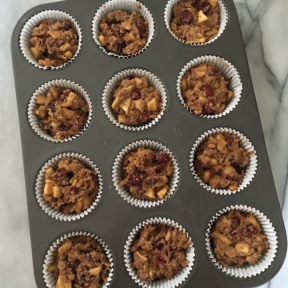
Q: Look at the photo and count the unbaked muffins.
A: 12